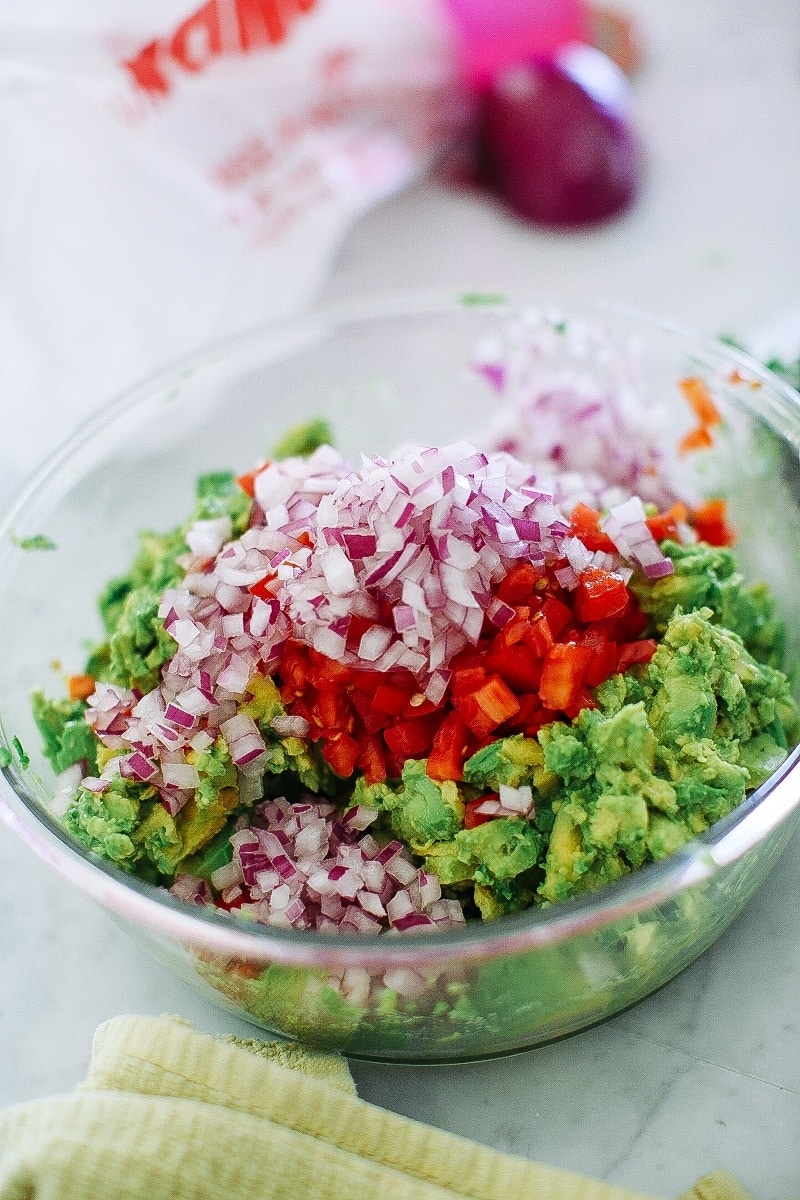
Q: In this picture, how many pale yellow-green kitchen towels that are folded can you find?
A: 1